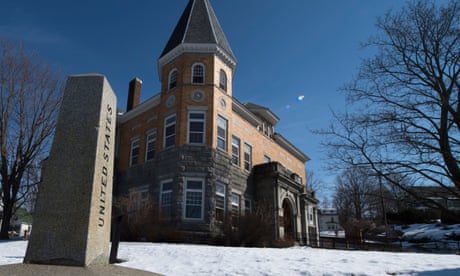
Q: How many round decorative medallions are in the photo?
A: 3